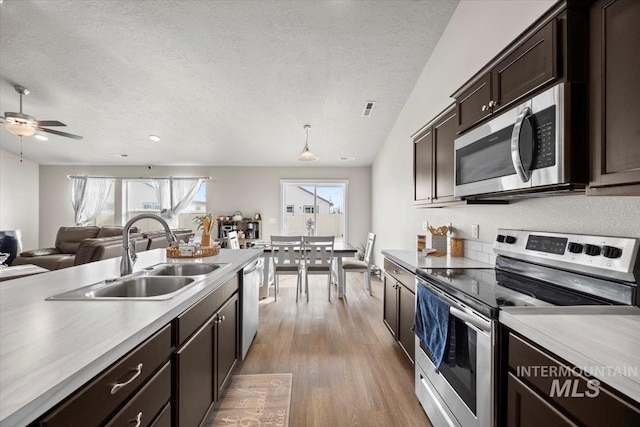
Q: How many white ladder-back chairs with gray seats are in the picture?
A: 4